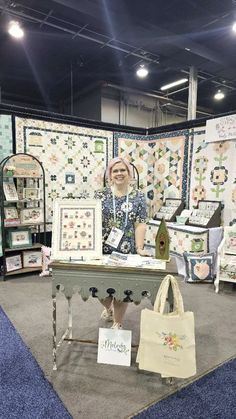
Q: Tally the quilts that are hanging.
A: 4